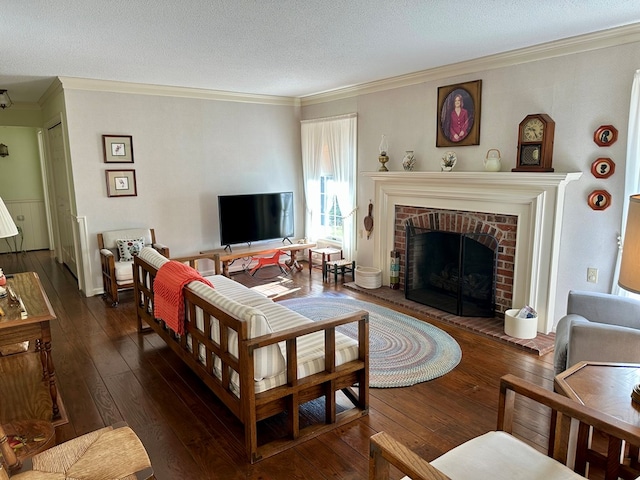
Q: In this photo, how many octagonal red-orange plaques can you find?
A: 3